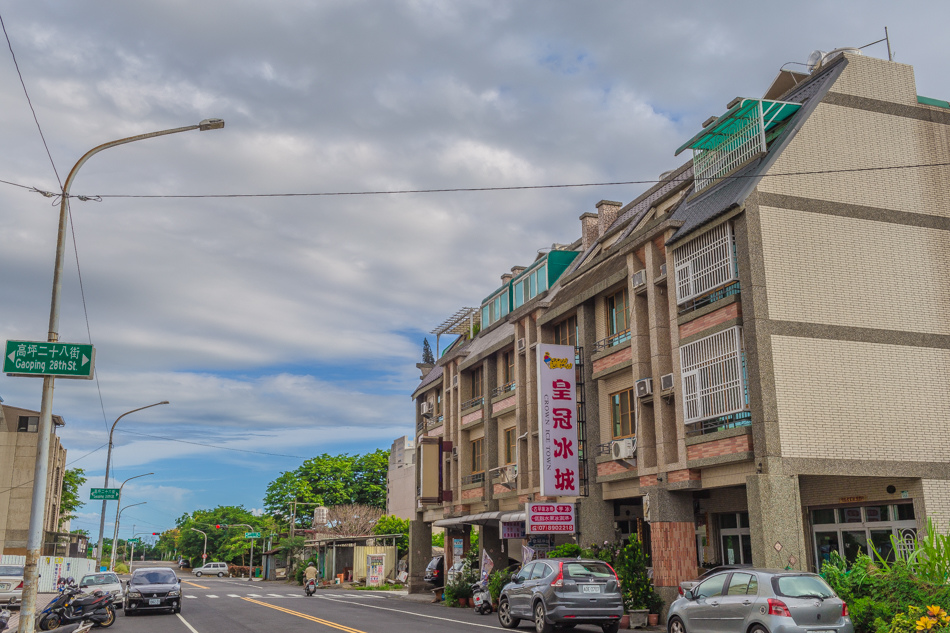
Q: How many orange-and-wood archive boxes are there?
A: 0